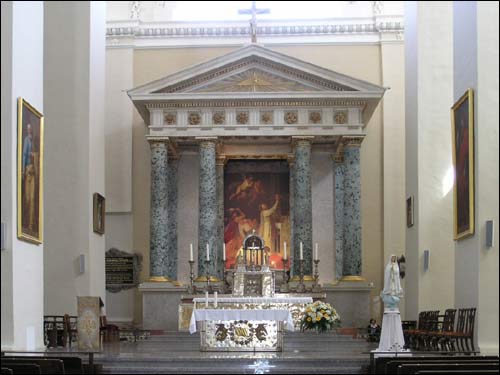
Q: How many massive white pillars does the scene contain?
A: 4